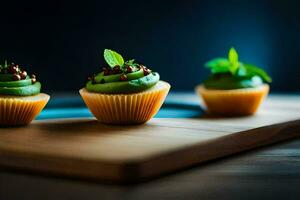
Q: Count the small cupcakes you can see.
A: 3